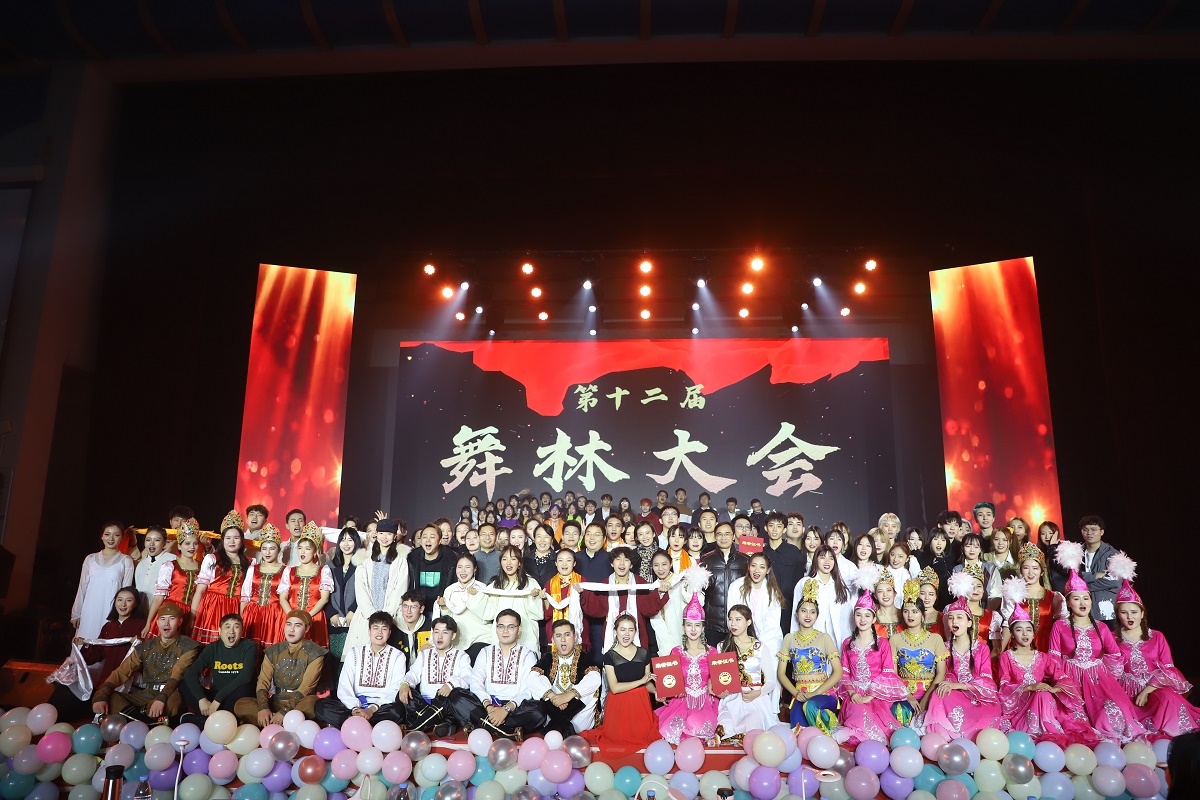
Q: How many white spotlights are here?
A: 12